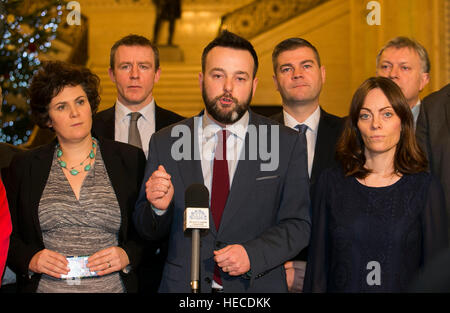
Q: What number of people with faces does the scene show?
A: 6